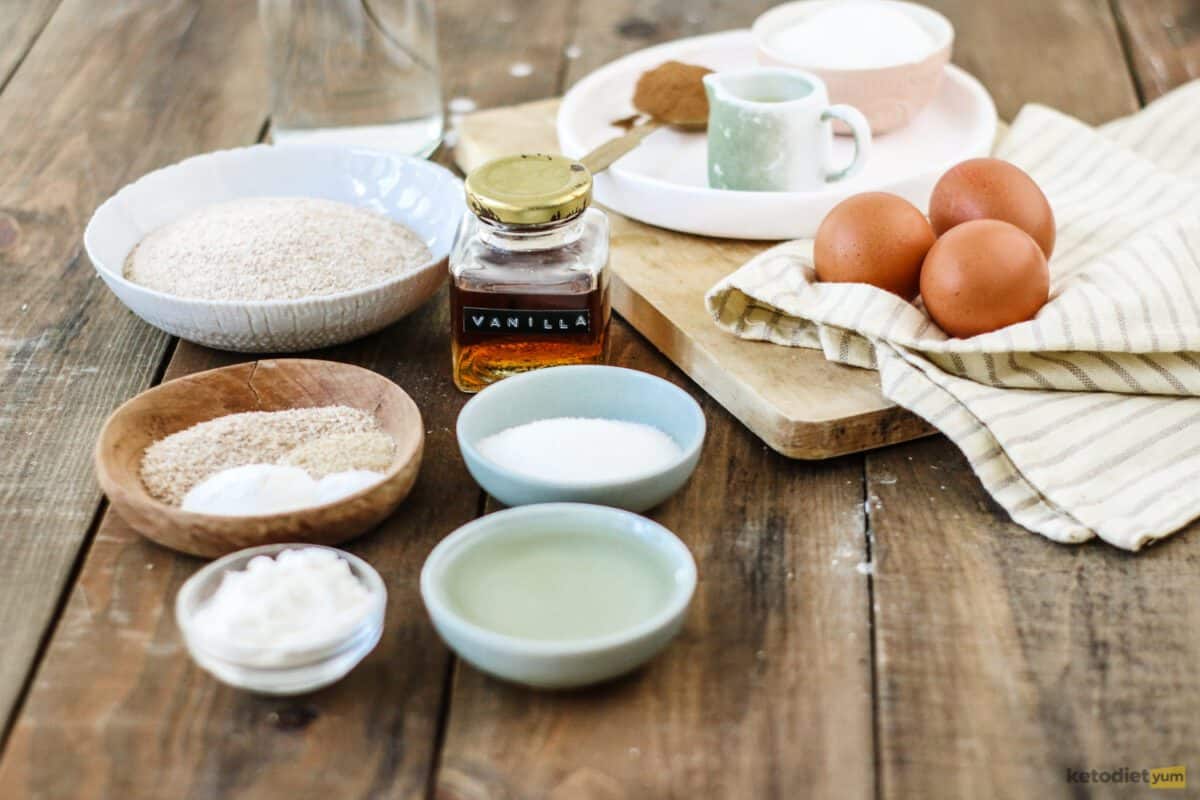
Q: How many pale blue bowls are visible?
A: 2